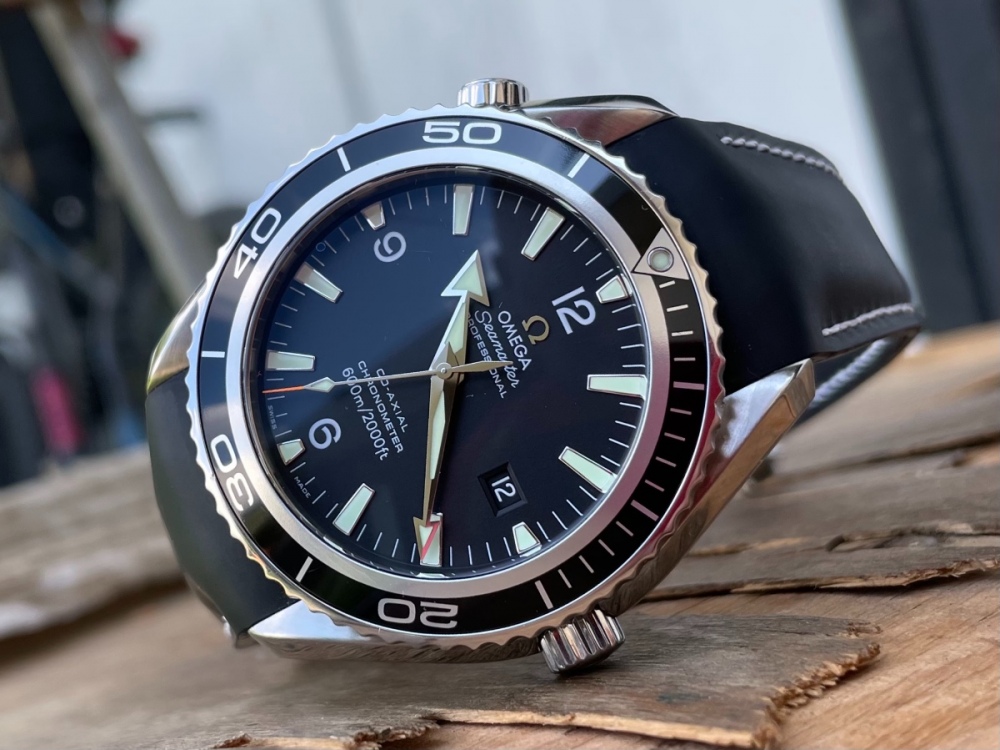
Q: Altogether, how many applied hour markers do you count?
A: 12